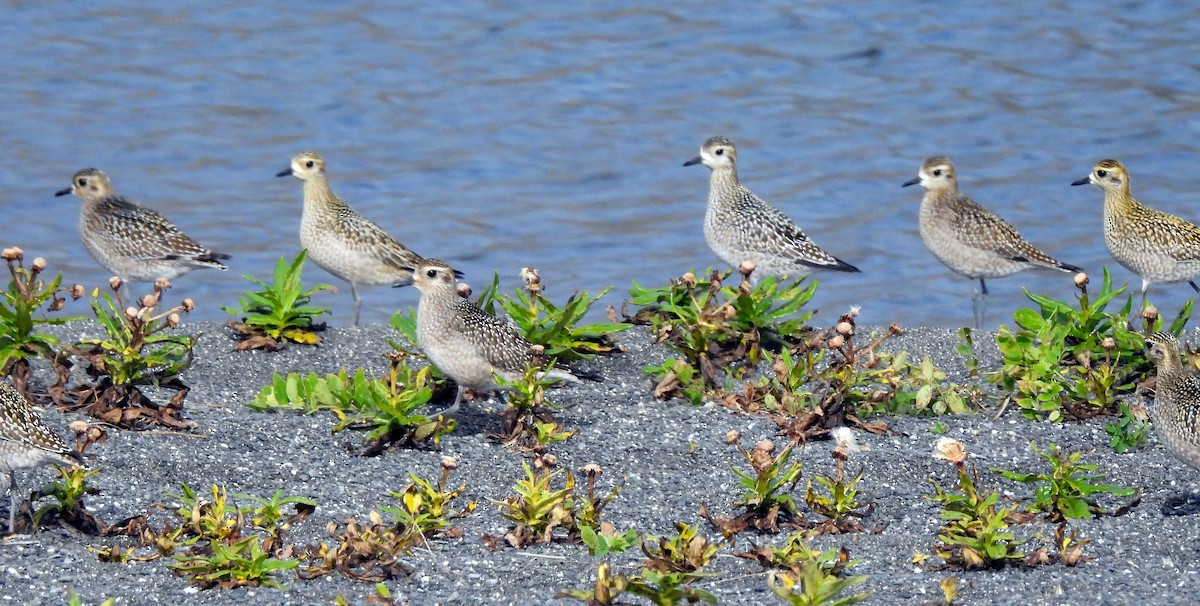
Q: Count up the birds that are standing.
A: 8